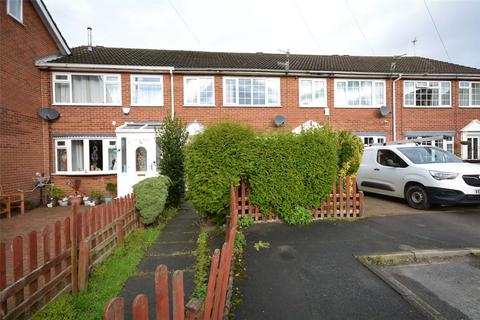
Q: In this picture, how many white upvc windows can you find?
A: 12